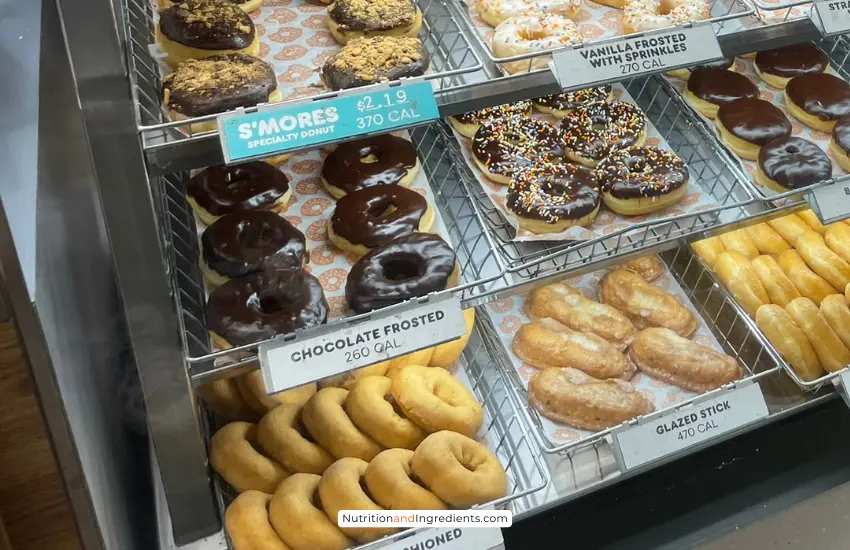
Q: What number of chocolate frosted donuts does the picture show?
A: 6